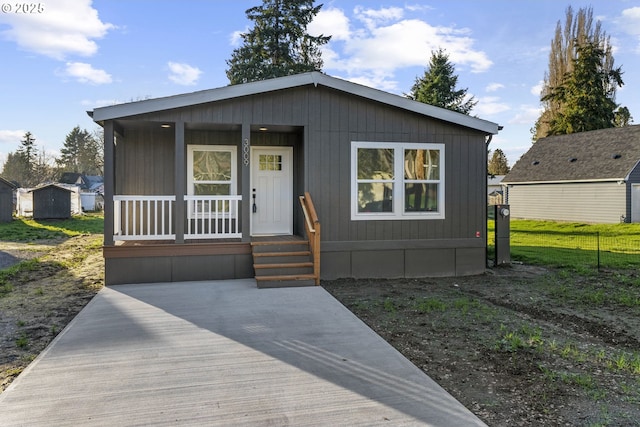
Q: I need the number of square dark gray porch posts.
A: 3